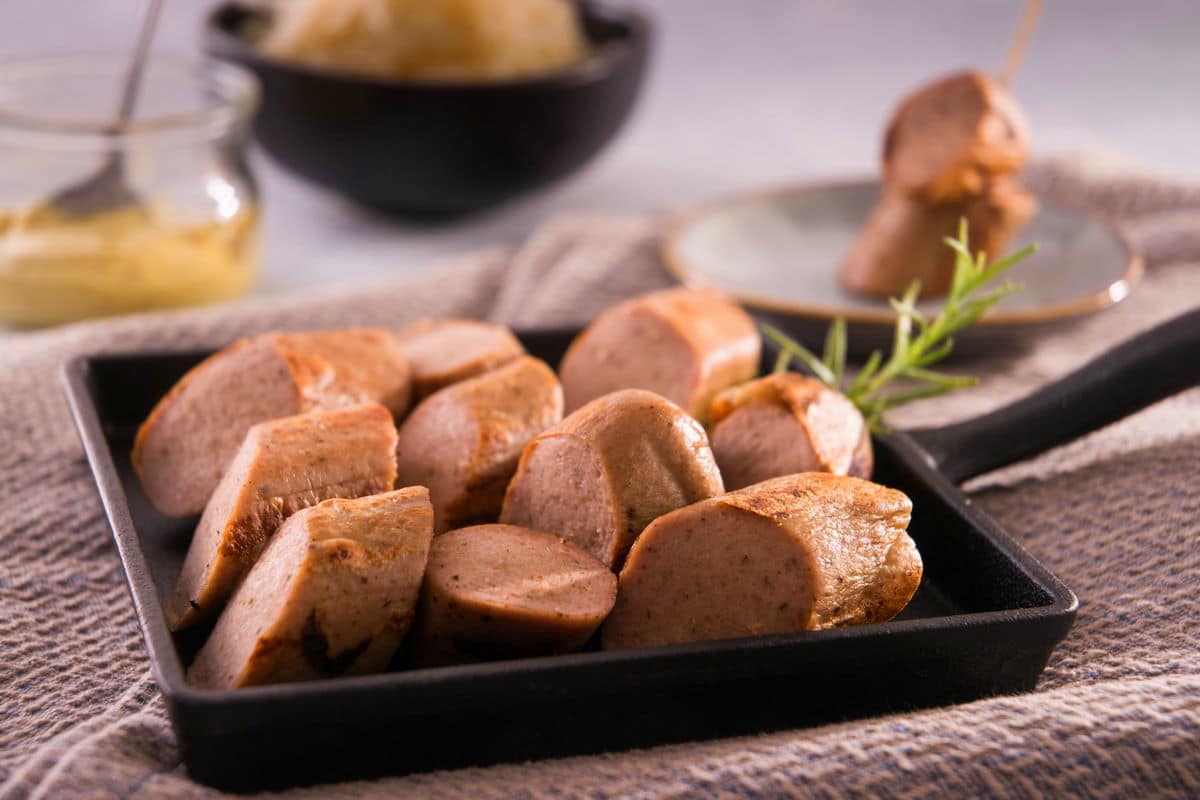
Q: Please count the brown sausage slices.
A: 12